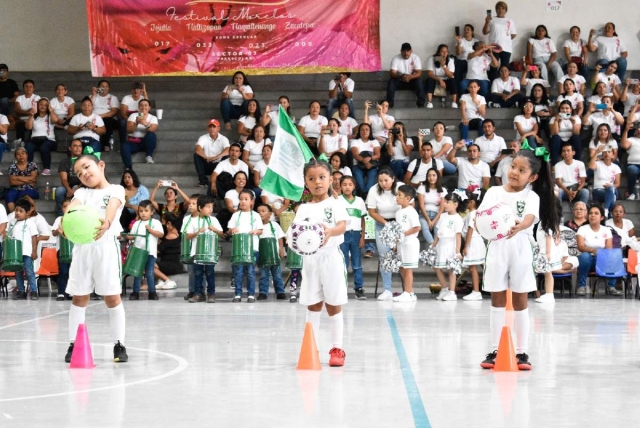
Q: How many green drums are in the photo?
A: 8